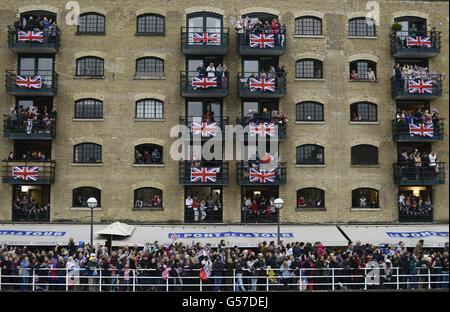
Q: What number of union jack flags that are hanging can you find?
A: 14